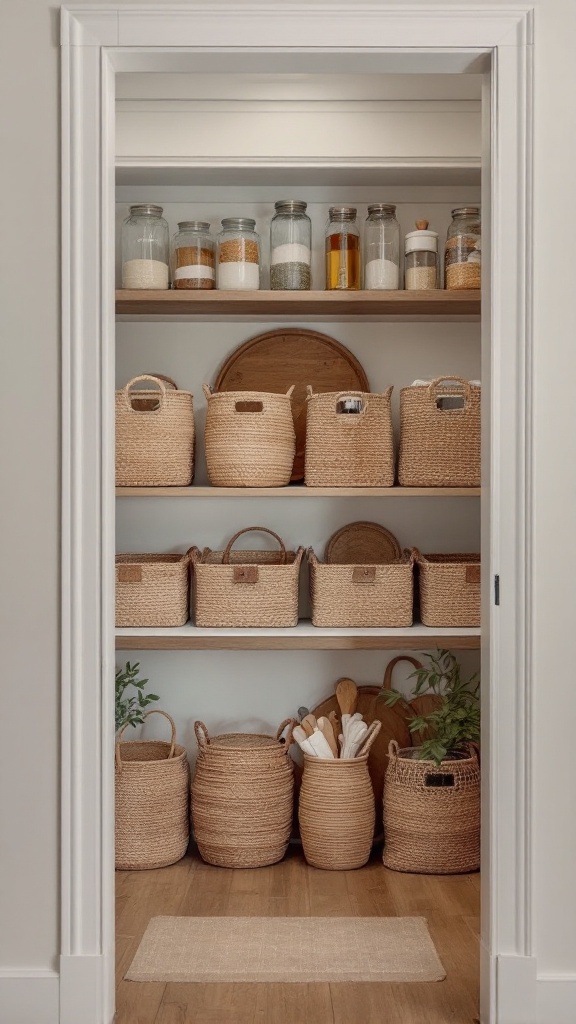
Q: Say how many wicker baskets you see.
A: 12